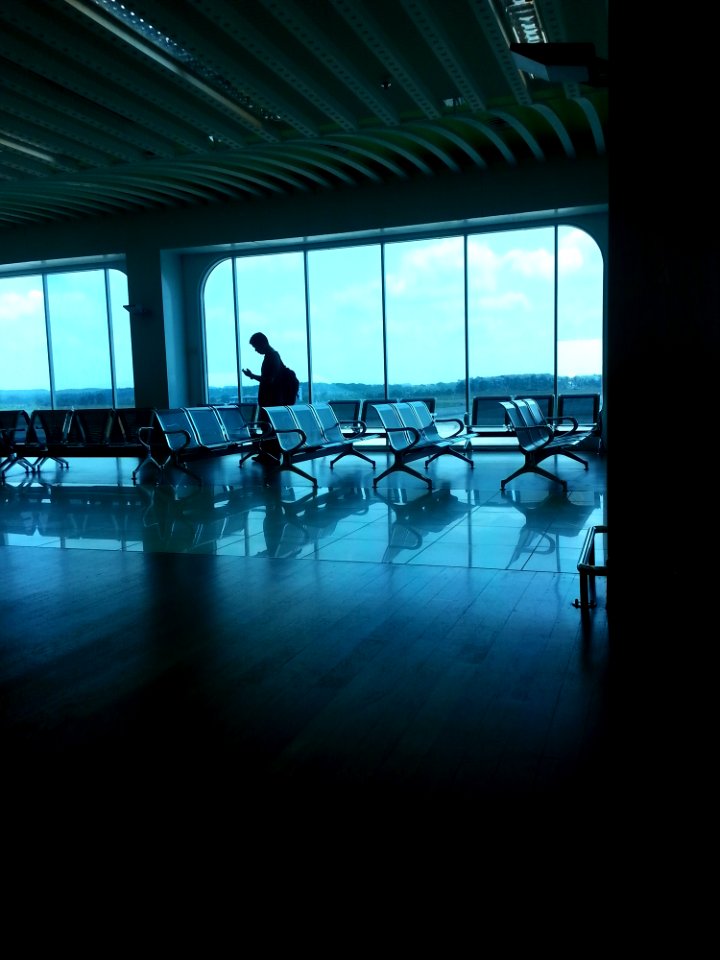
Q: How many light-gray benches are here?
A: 4